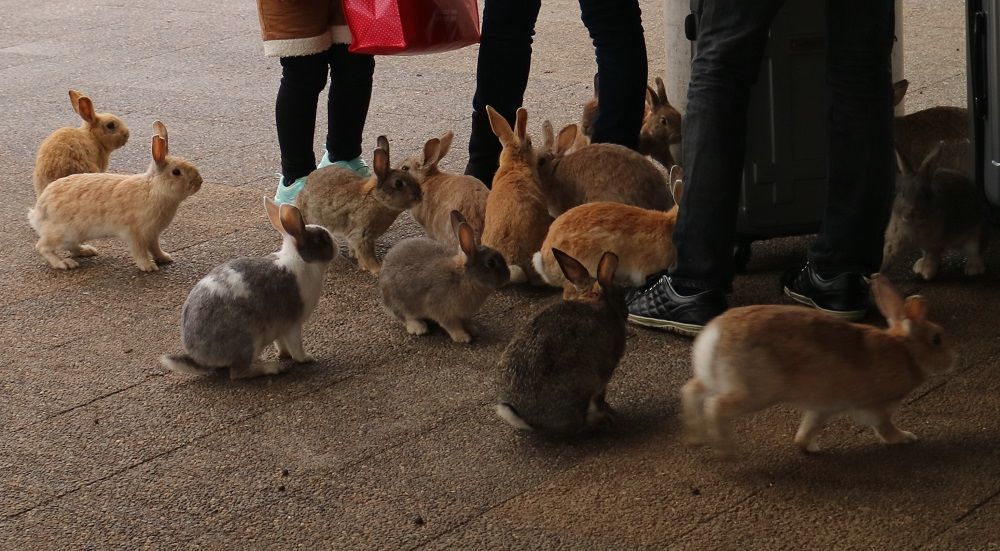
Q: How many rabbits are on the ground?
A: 15